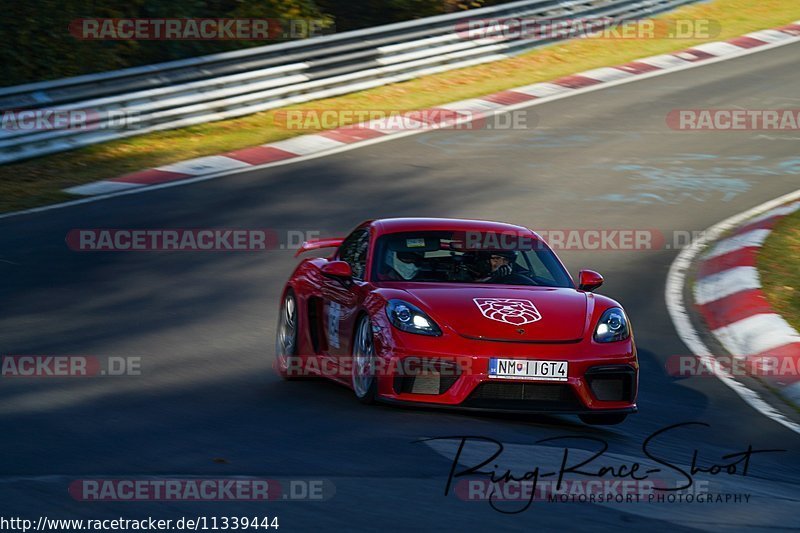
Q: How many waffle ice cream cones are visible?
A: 0